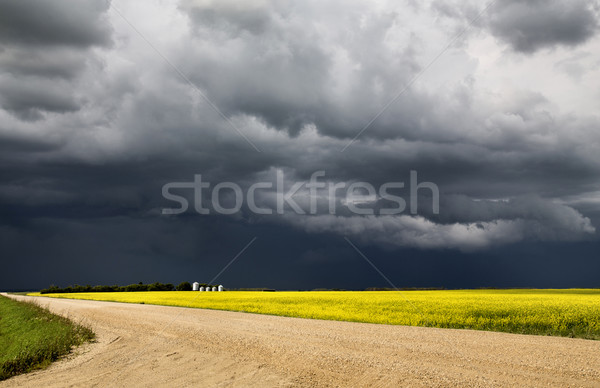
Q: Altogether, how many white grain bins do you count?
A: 5